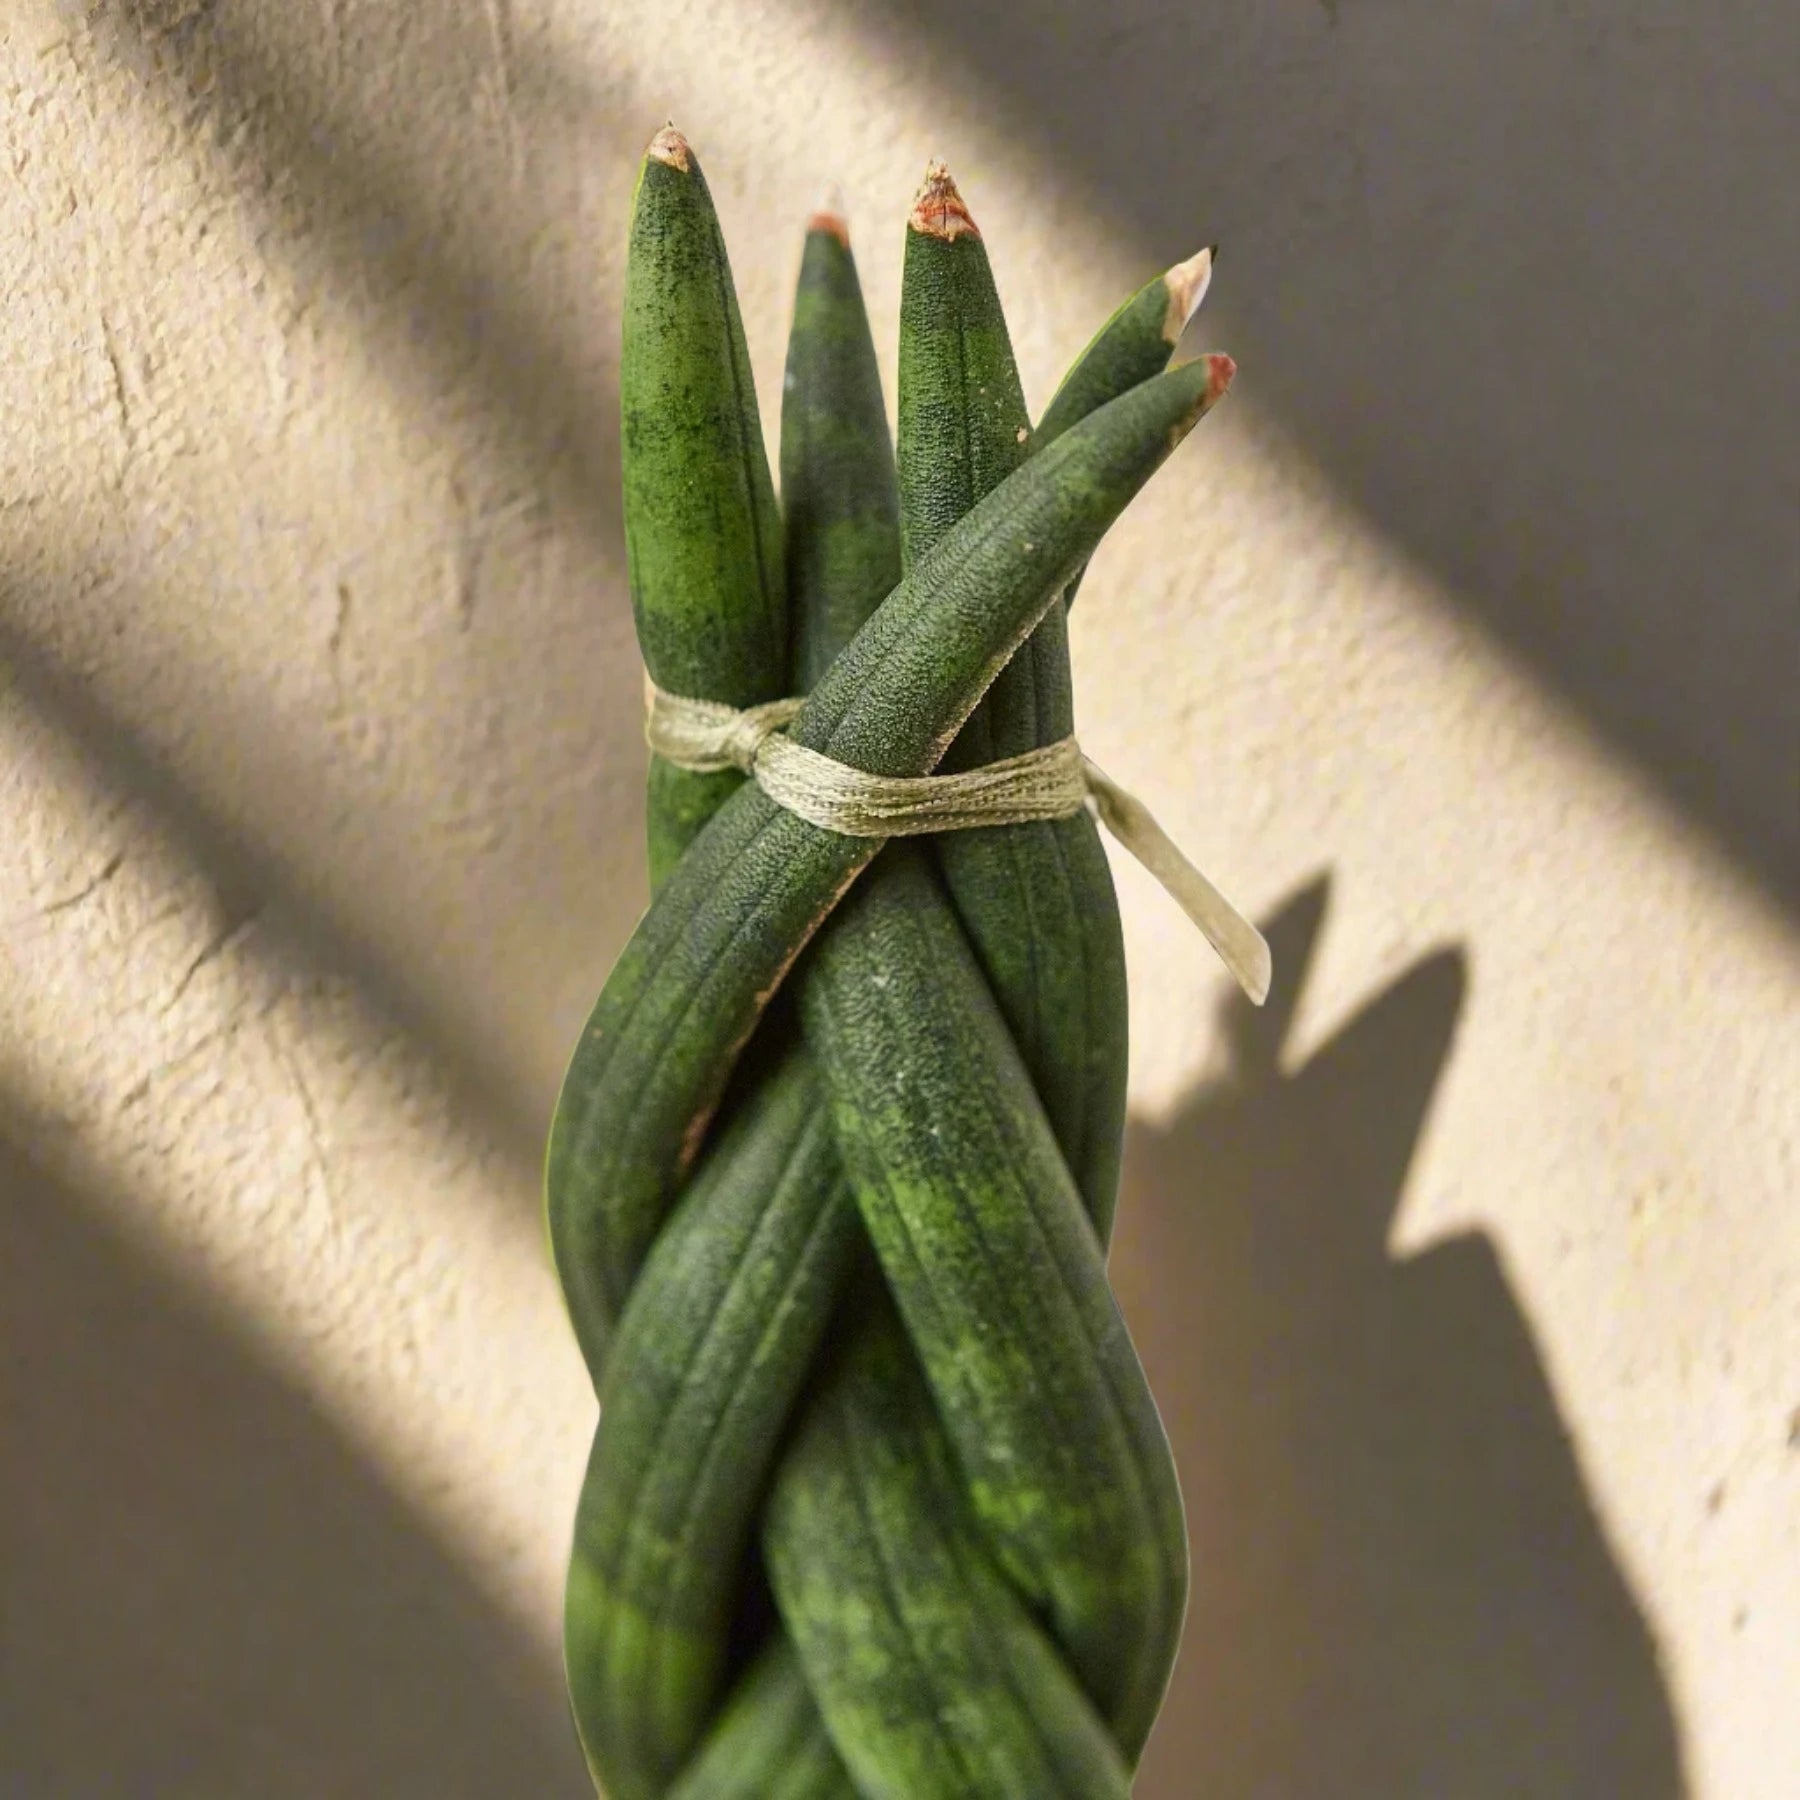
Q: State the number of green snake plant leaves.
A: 5